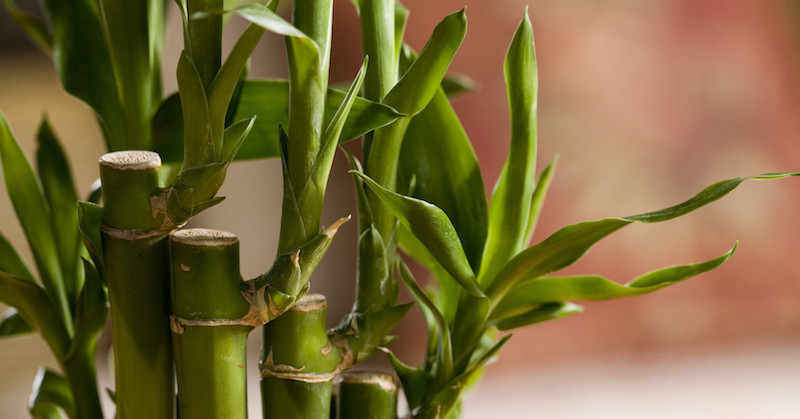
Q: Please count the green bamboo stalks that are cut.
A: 4